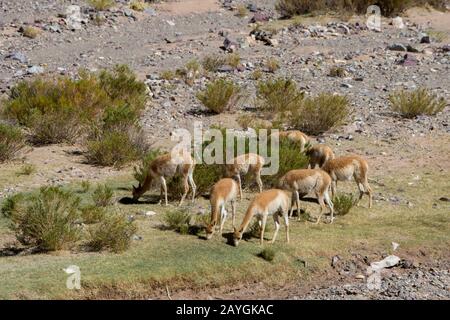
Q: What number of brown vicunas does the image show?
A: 8